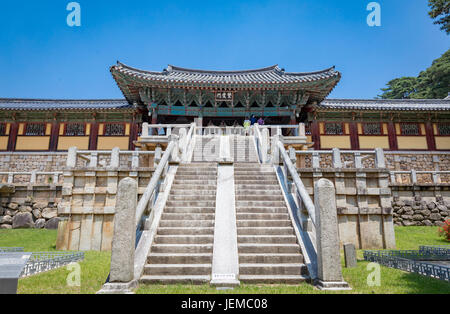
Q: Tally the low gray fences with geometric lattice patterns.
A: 2